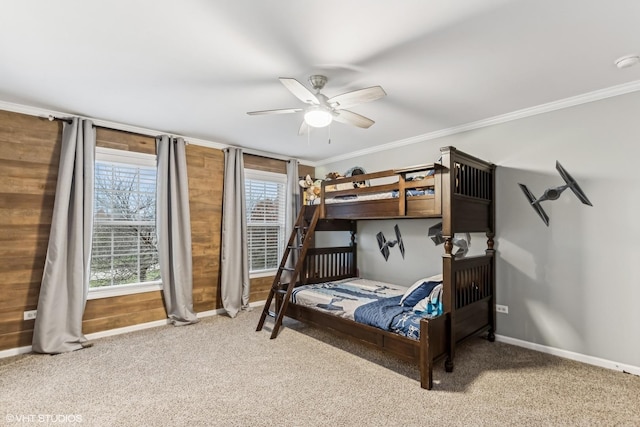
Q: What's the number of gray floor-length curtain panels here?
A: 4